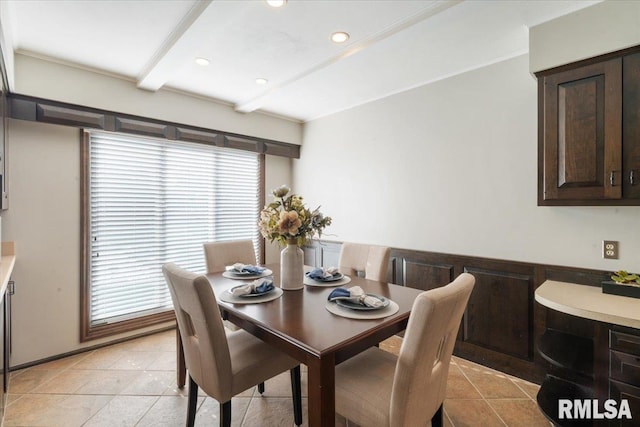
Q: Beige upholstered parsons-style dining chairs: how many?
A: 4